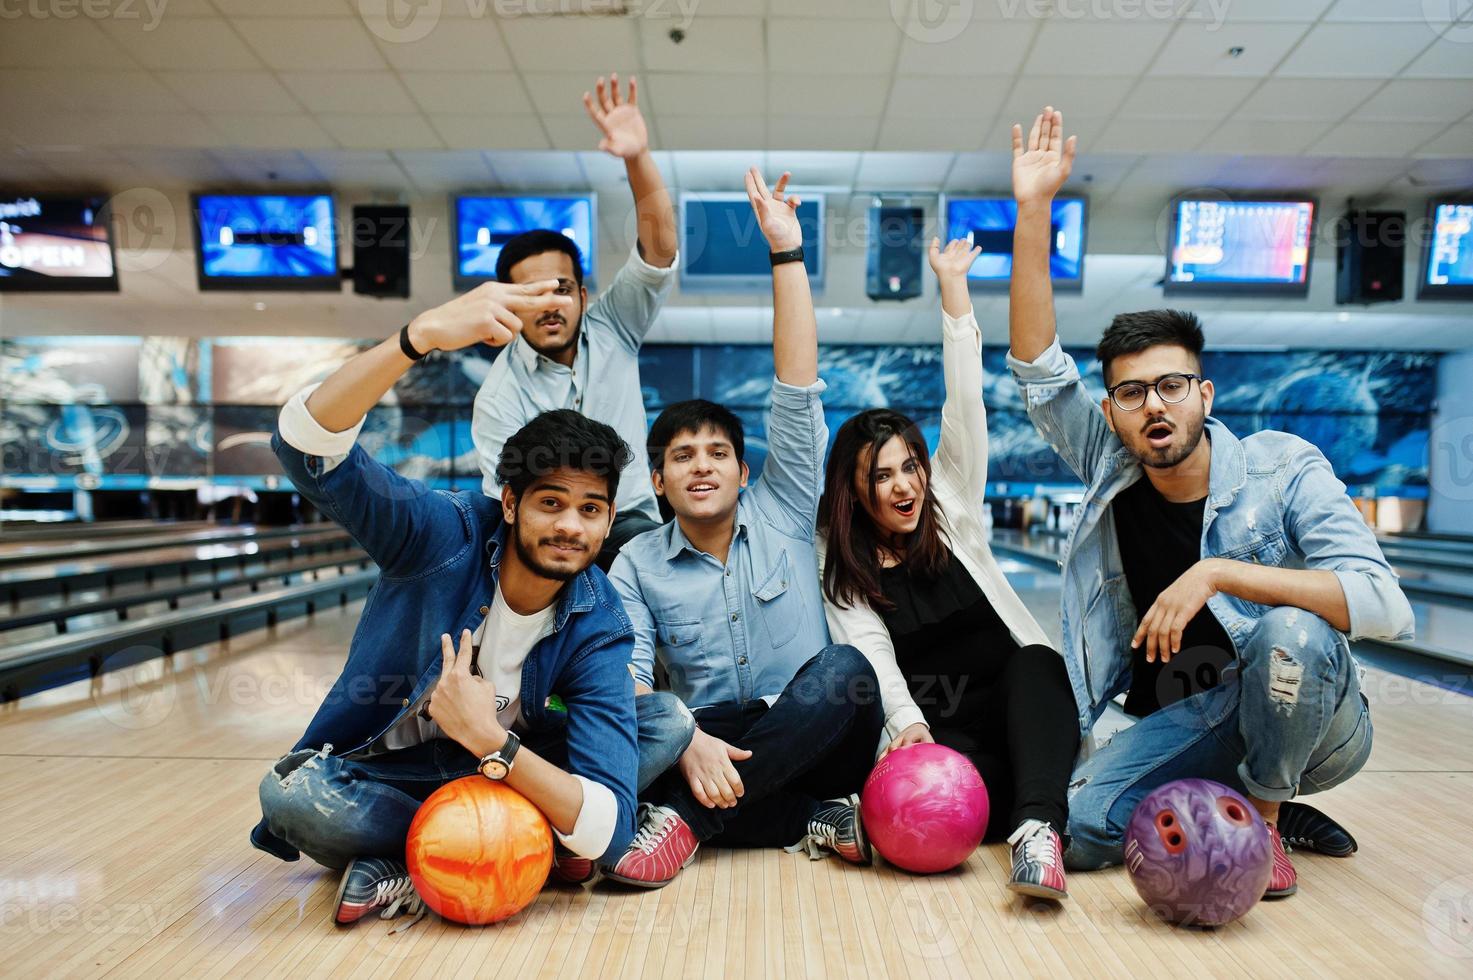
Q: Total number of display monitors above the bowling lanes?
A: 7